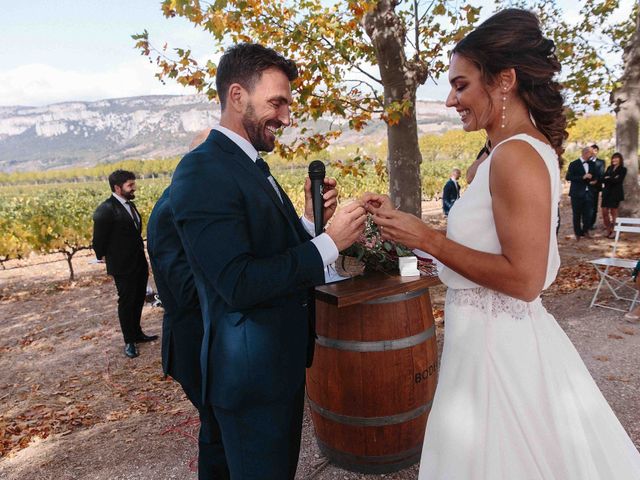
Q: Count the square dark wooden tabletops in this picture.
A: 1